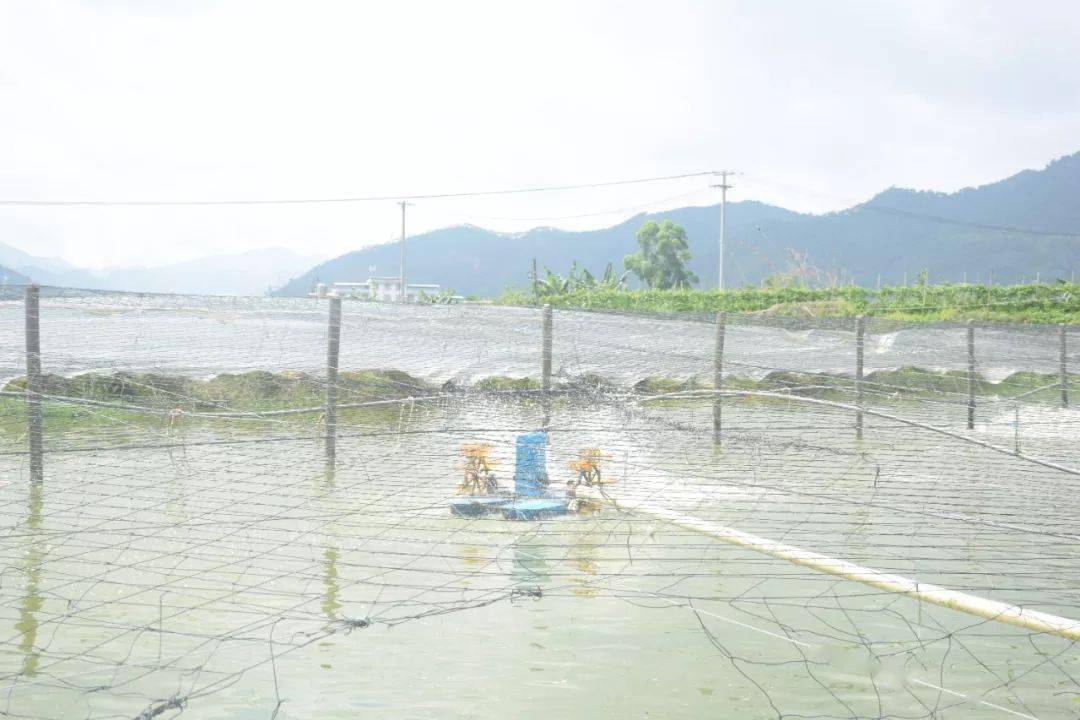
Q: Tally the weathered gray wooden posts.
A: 7